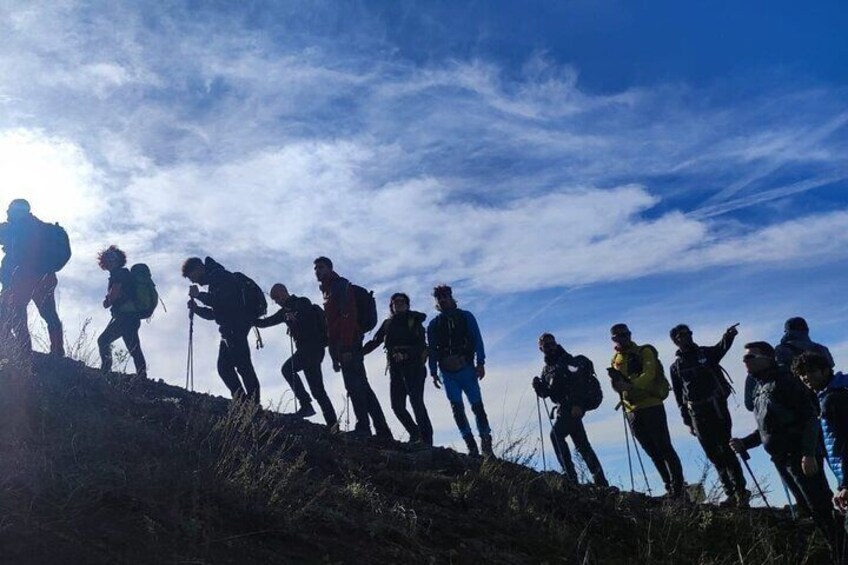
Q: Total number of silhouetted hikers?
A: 13